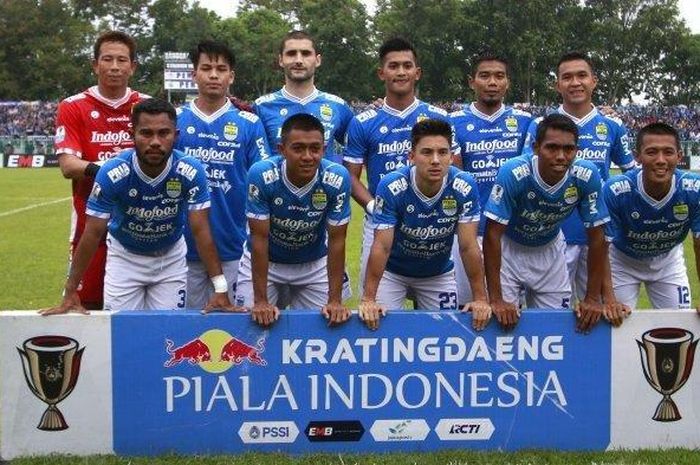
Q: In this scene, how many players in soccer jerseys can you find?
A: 11